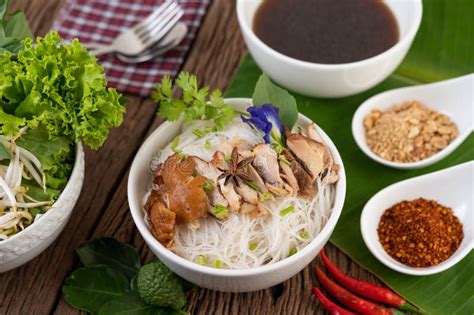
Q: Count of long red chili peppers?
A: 3